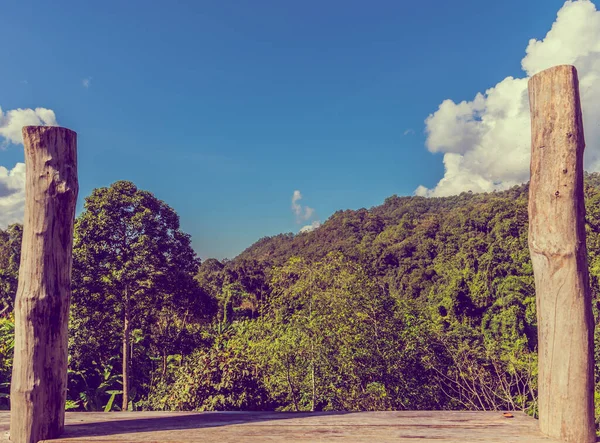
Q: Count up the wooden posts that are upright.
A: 2